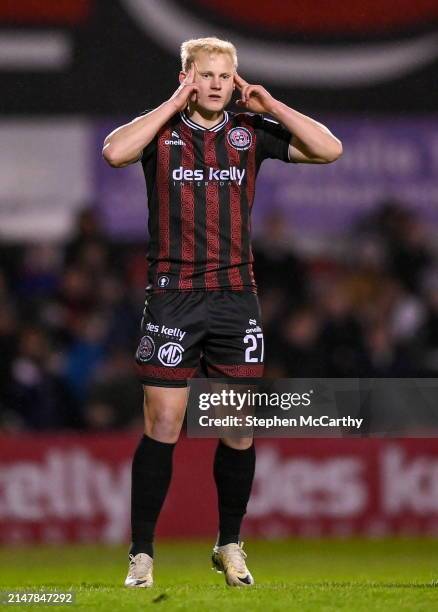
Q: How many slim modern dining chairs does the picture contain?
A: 0